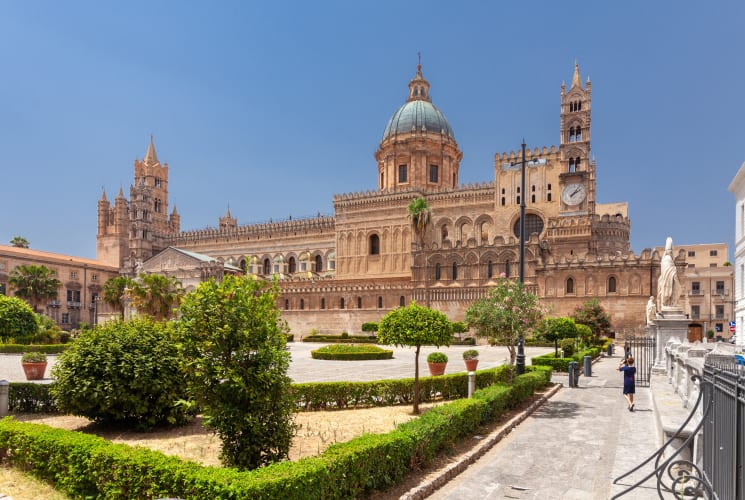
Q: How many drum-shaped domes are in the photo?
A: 1